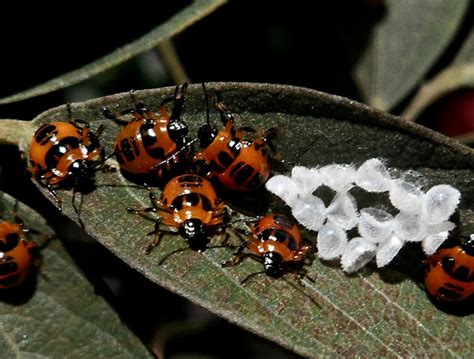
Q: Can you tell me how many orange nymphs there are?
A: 7